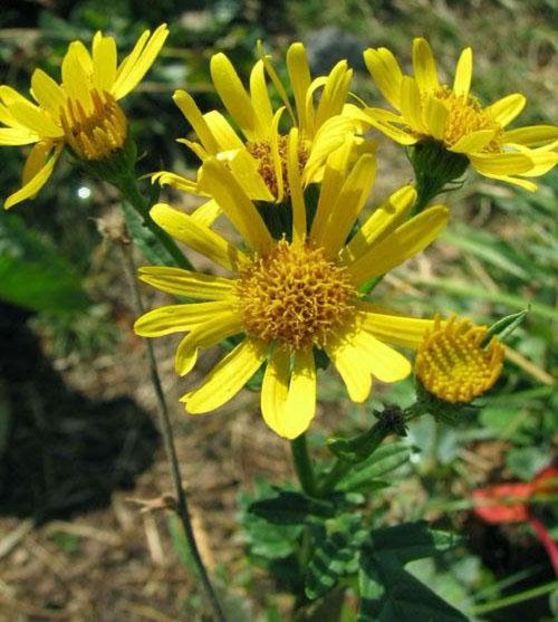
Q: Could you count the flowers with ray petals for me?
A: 4